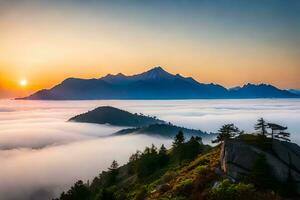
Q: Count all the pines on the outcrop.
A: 3